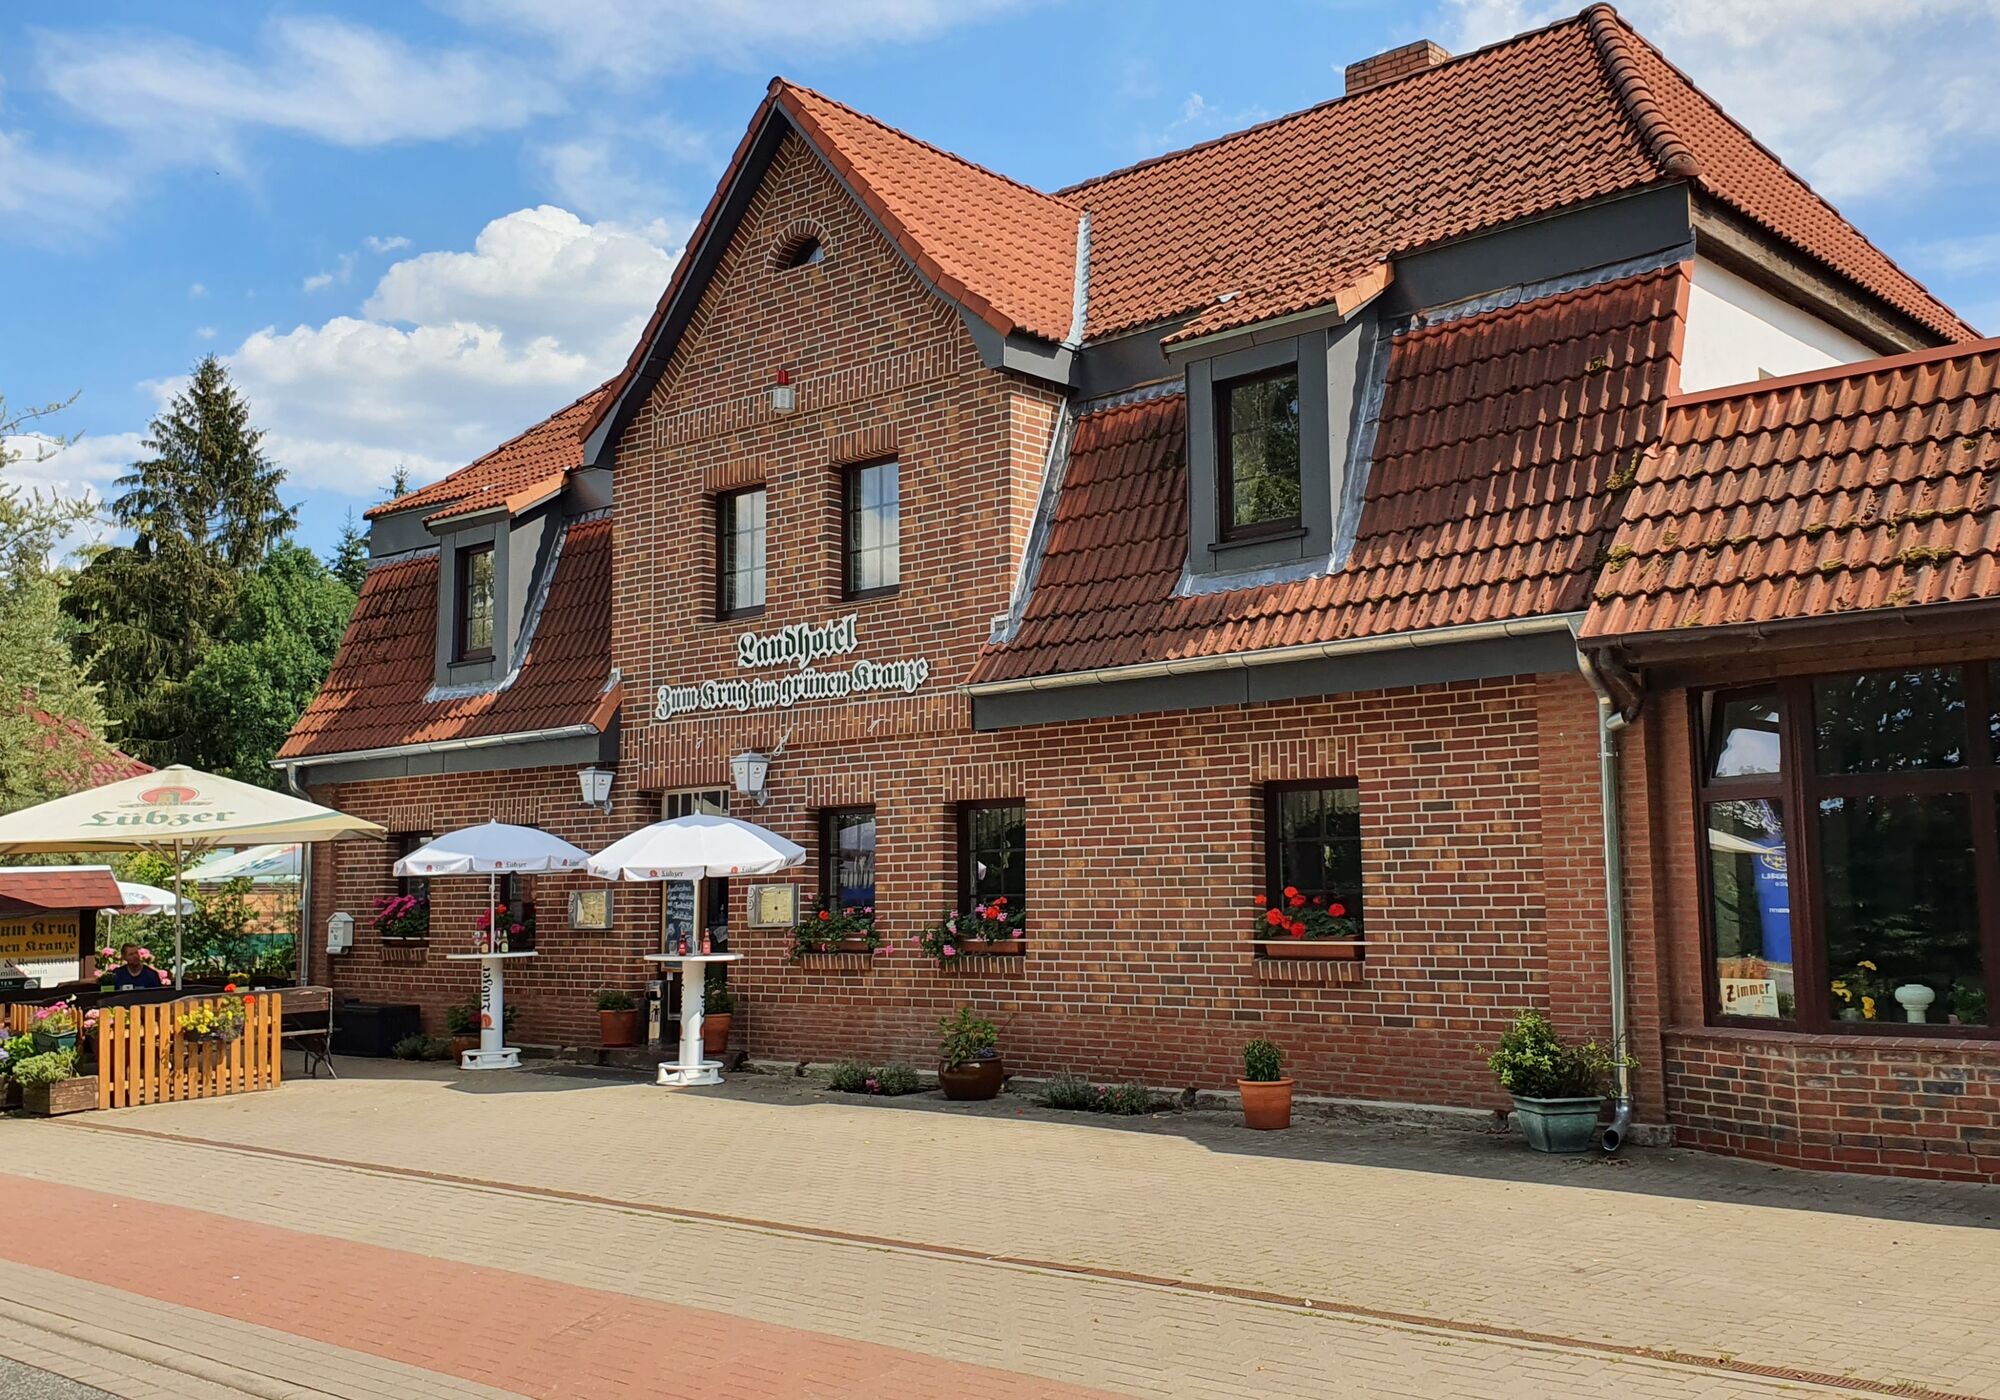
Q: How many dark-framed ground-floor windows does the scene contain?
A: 6